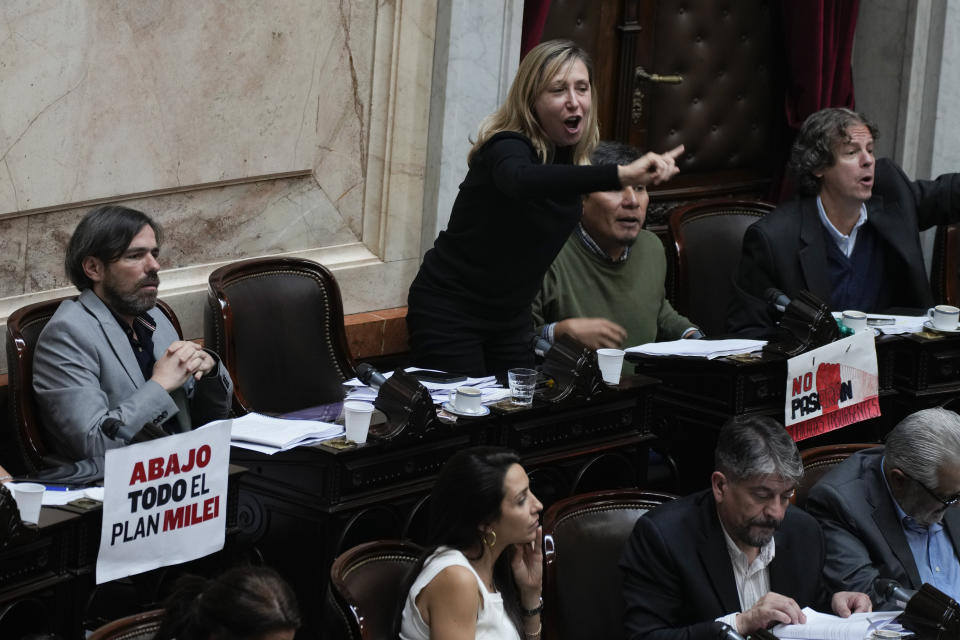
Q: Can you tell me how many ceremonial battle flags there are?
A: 0